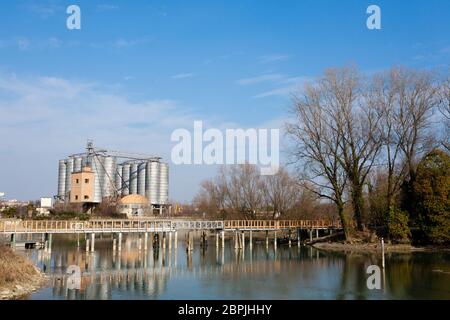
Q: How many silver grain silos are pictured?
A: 11